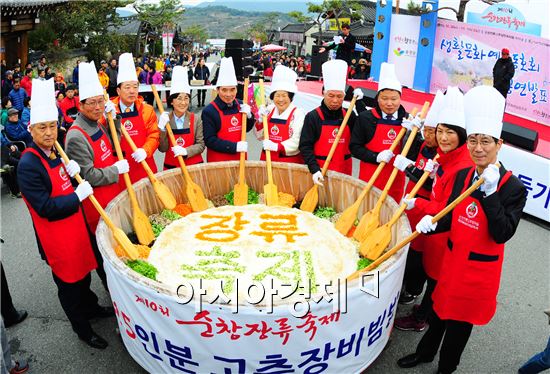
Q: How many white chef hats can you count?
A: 11